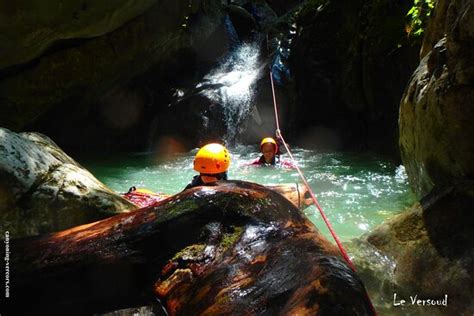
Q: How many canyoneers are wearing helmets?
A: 2